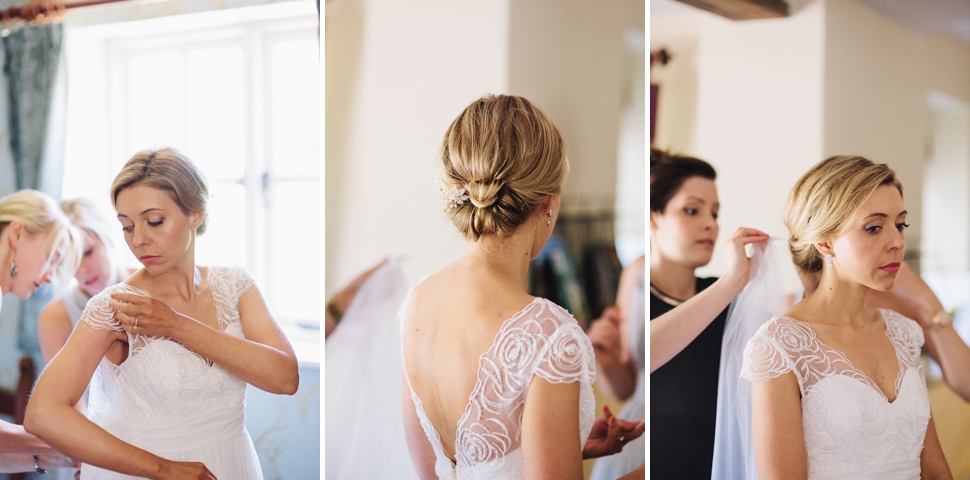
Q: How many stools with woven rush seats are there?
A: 0